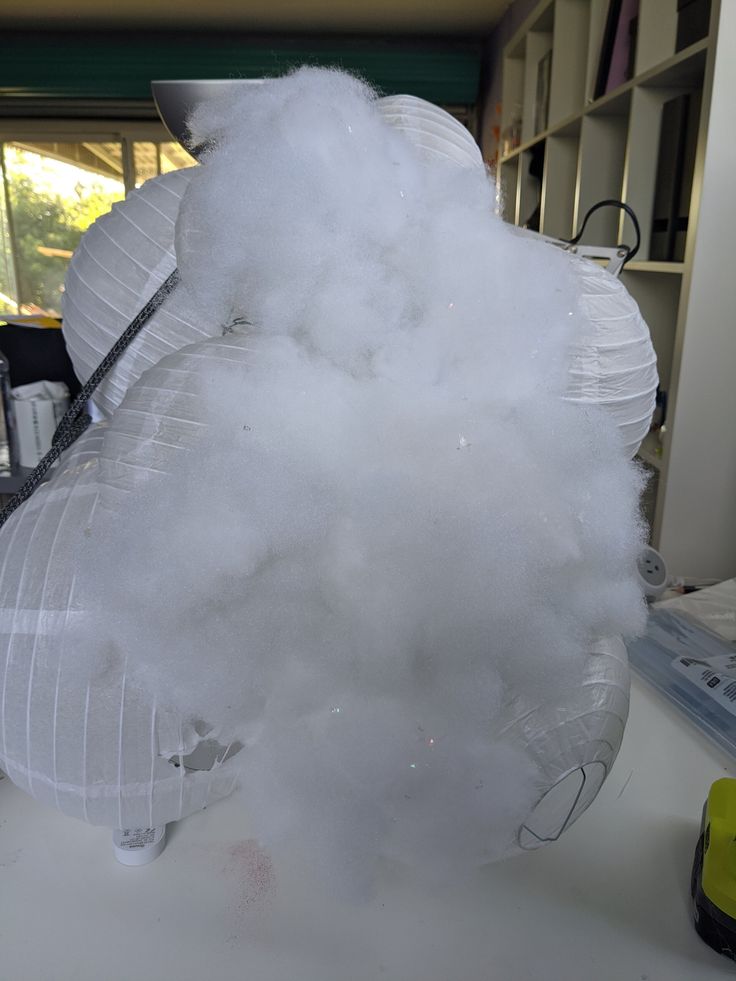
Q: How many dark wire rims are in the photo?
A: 1